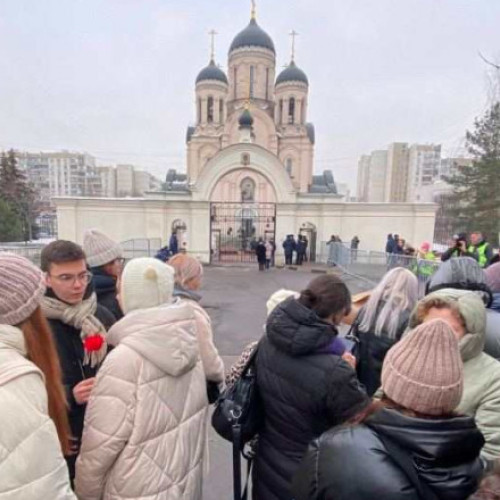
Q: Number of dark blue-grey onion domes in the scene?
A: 4